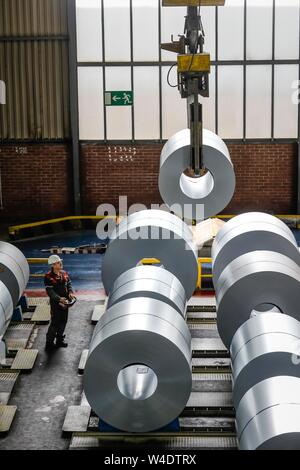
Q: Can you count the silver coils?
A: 10